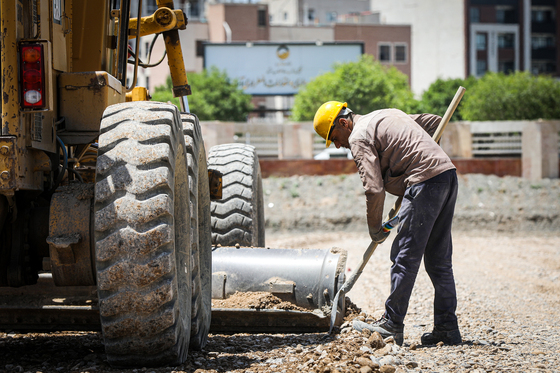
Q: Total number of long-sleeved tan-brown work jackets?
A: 1